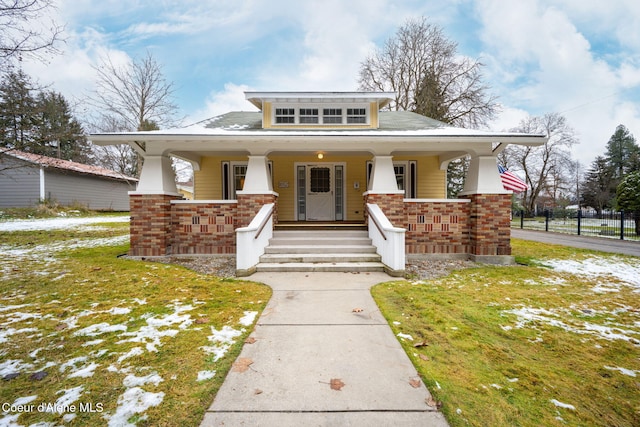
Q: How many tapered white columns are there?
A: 4